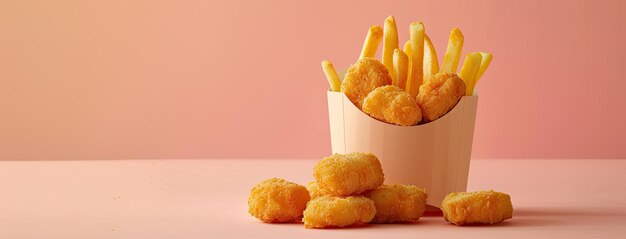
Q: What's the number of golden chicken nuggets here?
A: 9